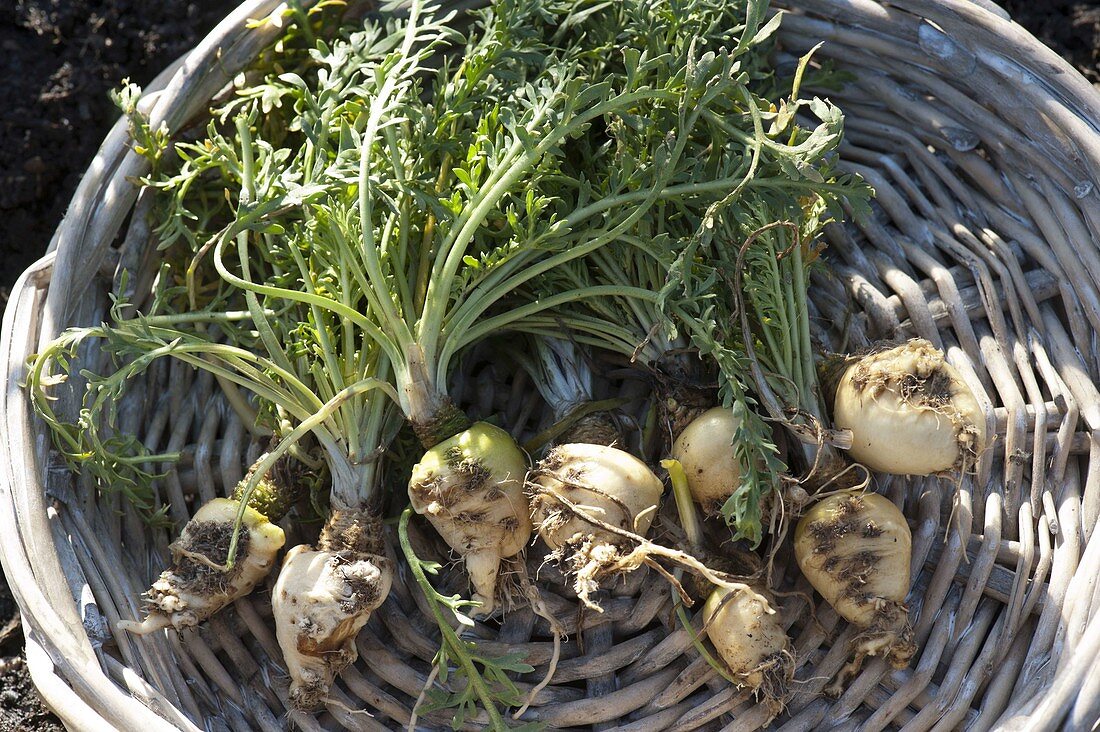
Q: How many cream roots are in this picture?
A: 8